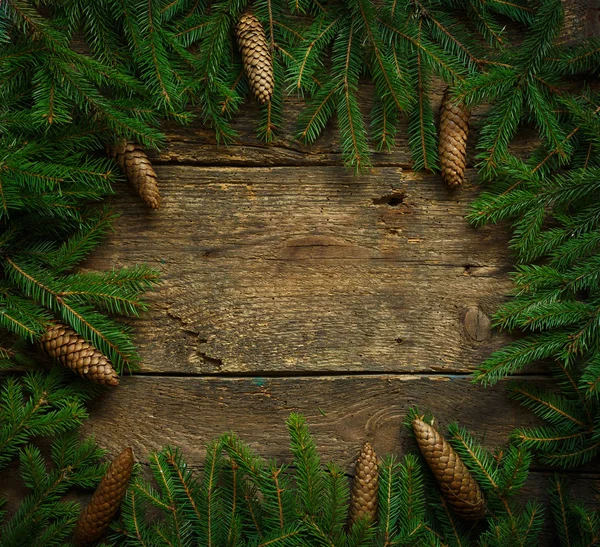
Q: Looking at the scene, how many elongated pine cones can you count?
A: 7